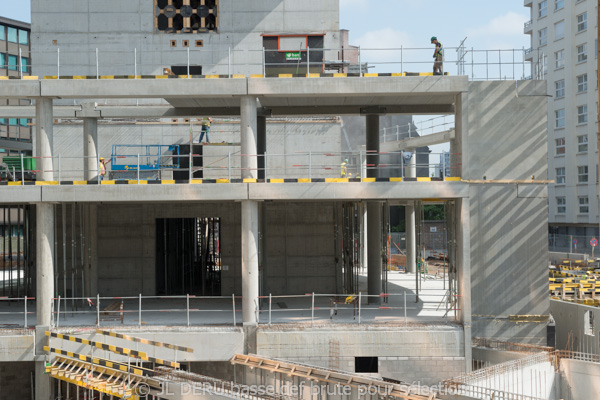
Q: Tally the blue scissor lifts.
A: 1